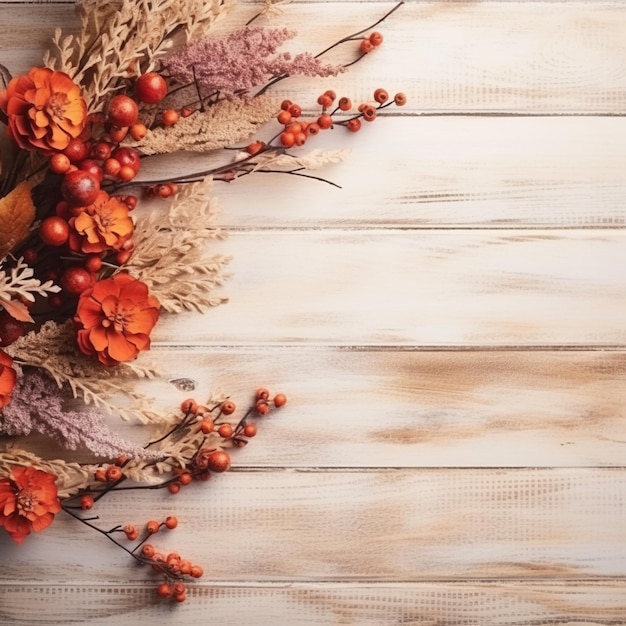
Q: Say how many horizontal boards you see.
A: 6